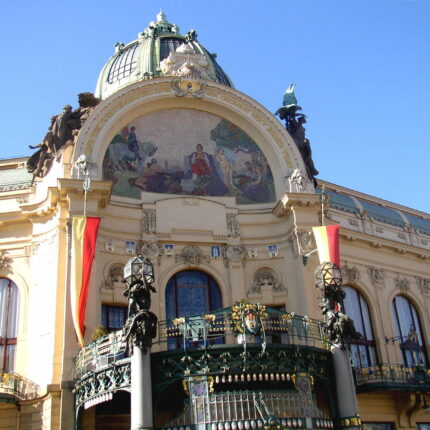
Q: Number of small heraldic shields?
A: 6